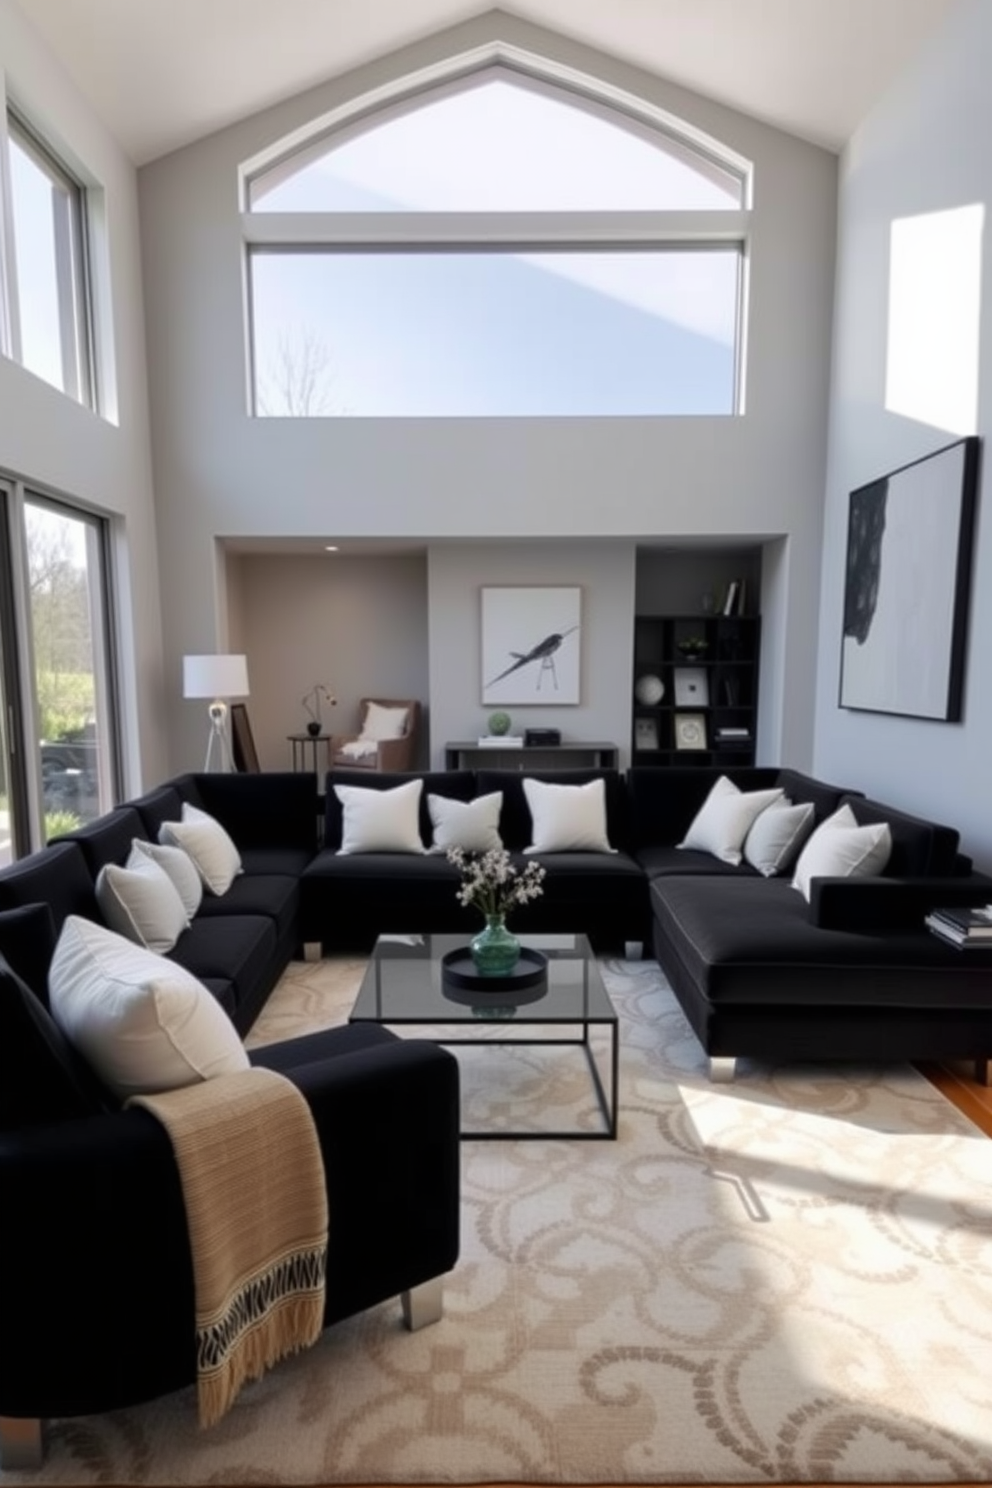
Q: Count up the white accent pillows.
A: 11